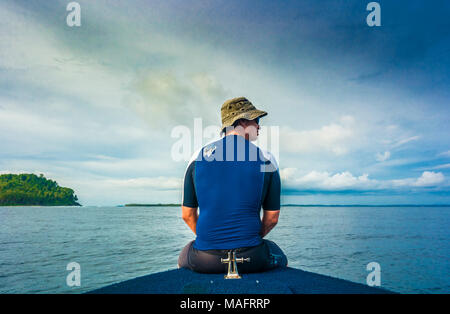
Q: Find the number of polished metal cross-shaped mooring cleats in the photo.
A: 1